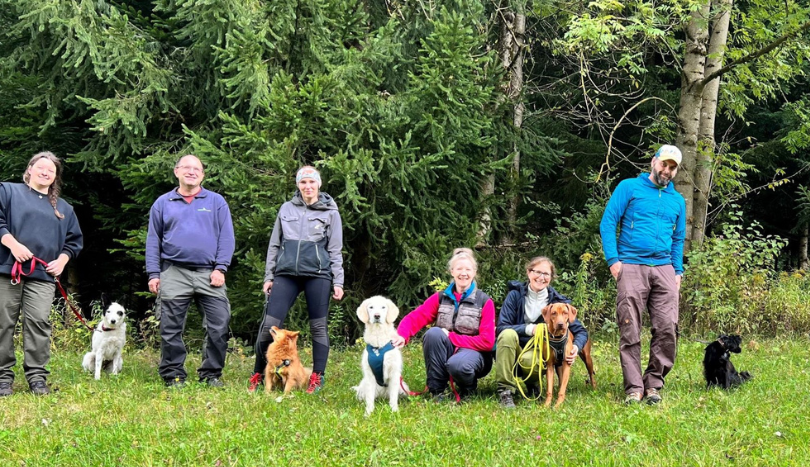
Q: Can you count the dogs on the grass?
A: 5